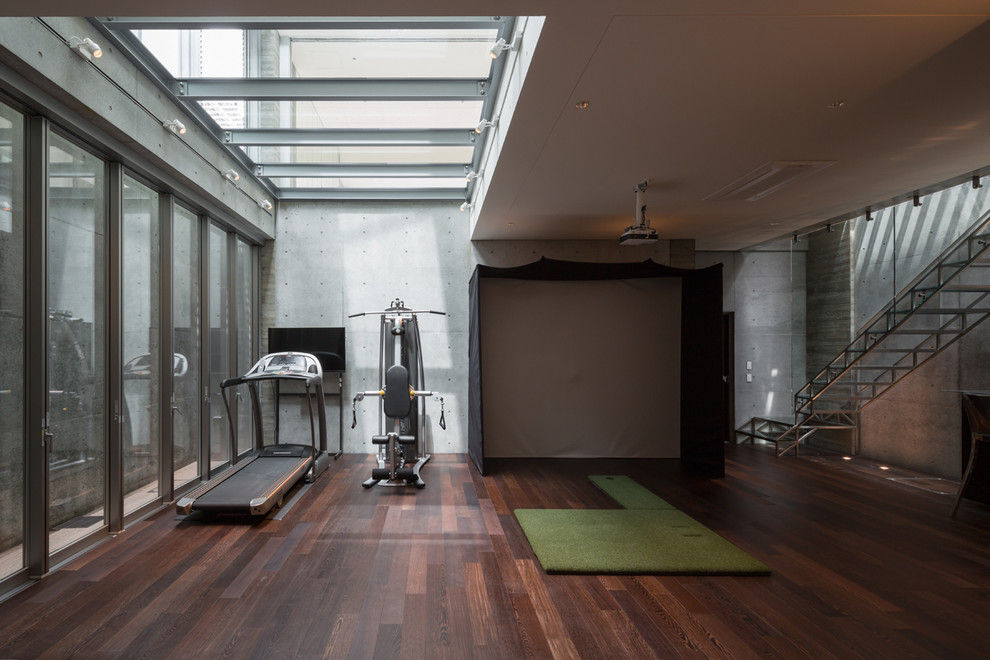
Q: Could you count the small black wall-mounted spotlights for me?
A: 0